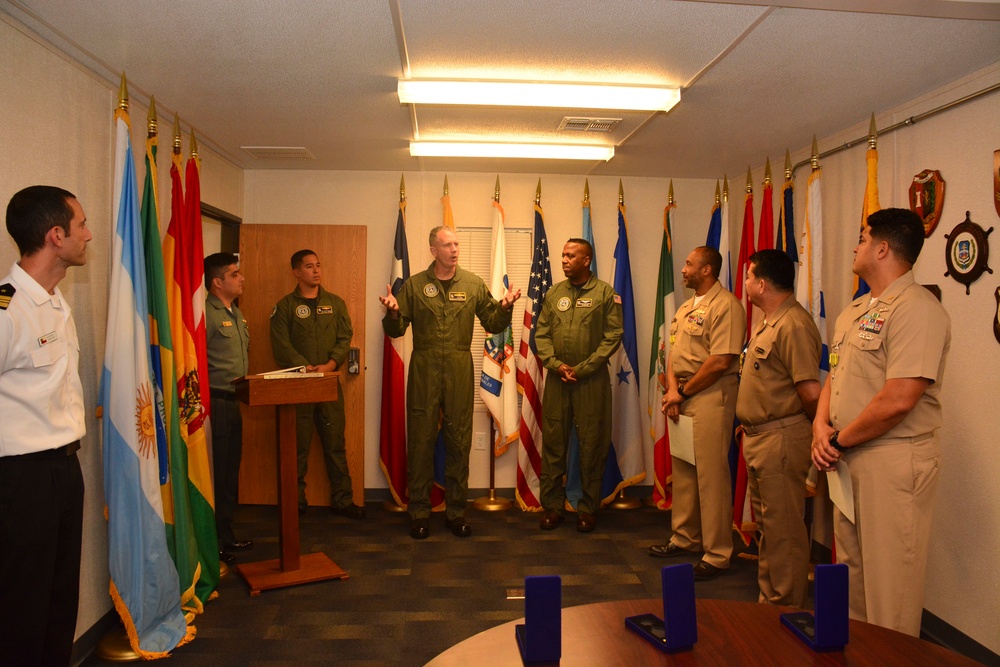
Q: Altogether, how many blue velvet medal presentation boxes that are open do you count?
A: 3